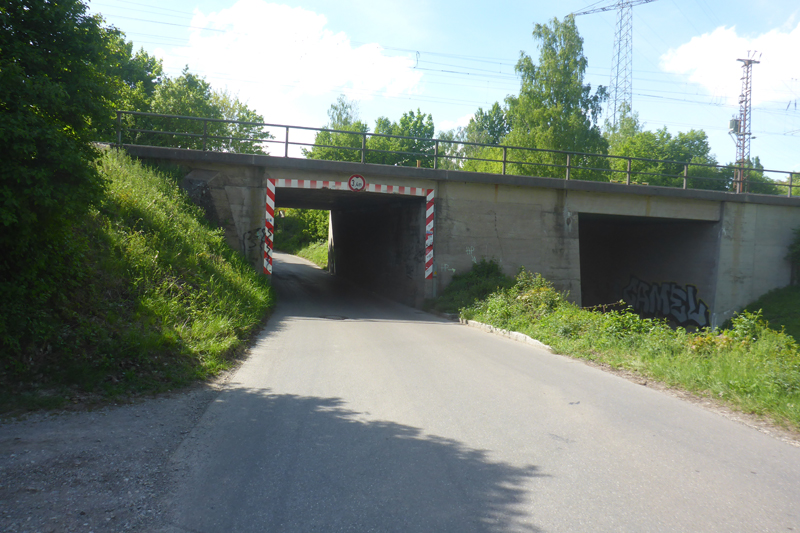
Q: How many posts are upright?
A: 11